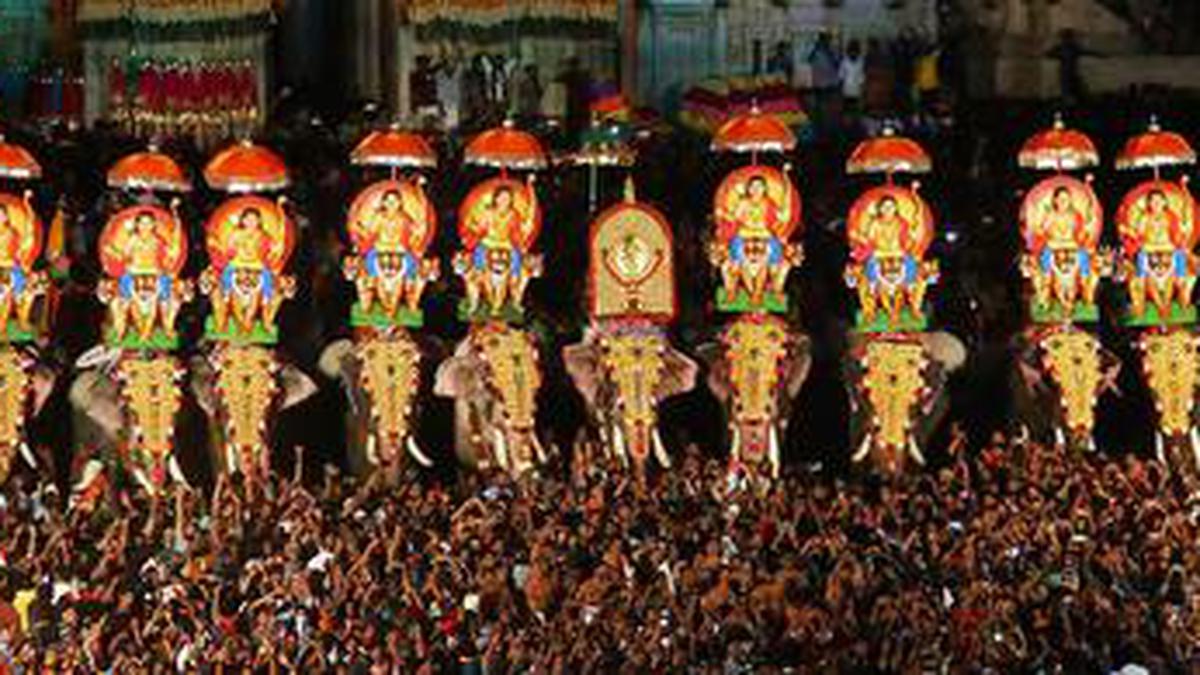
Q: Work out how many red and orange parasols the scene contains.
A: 9